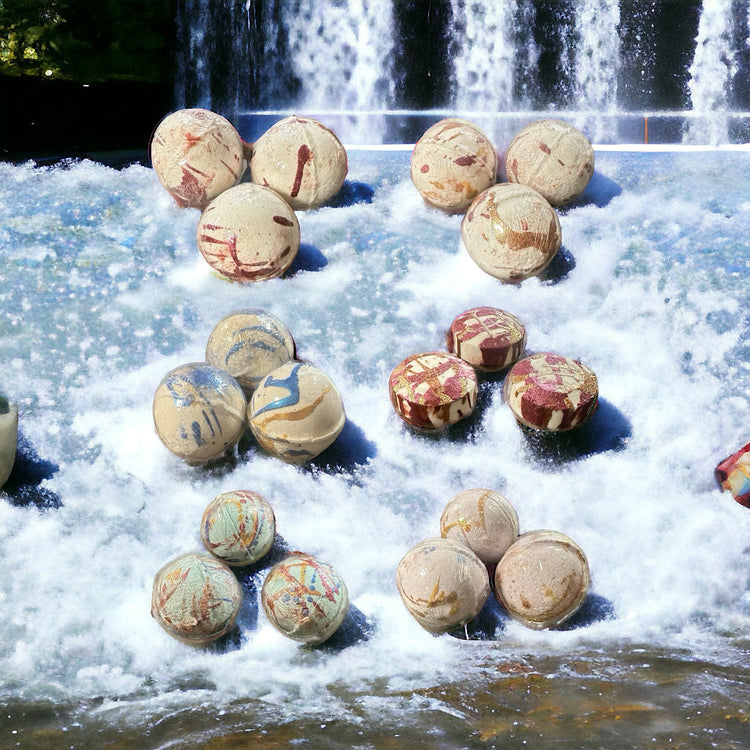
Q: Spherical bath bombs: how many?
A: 15